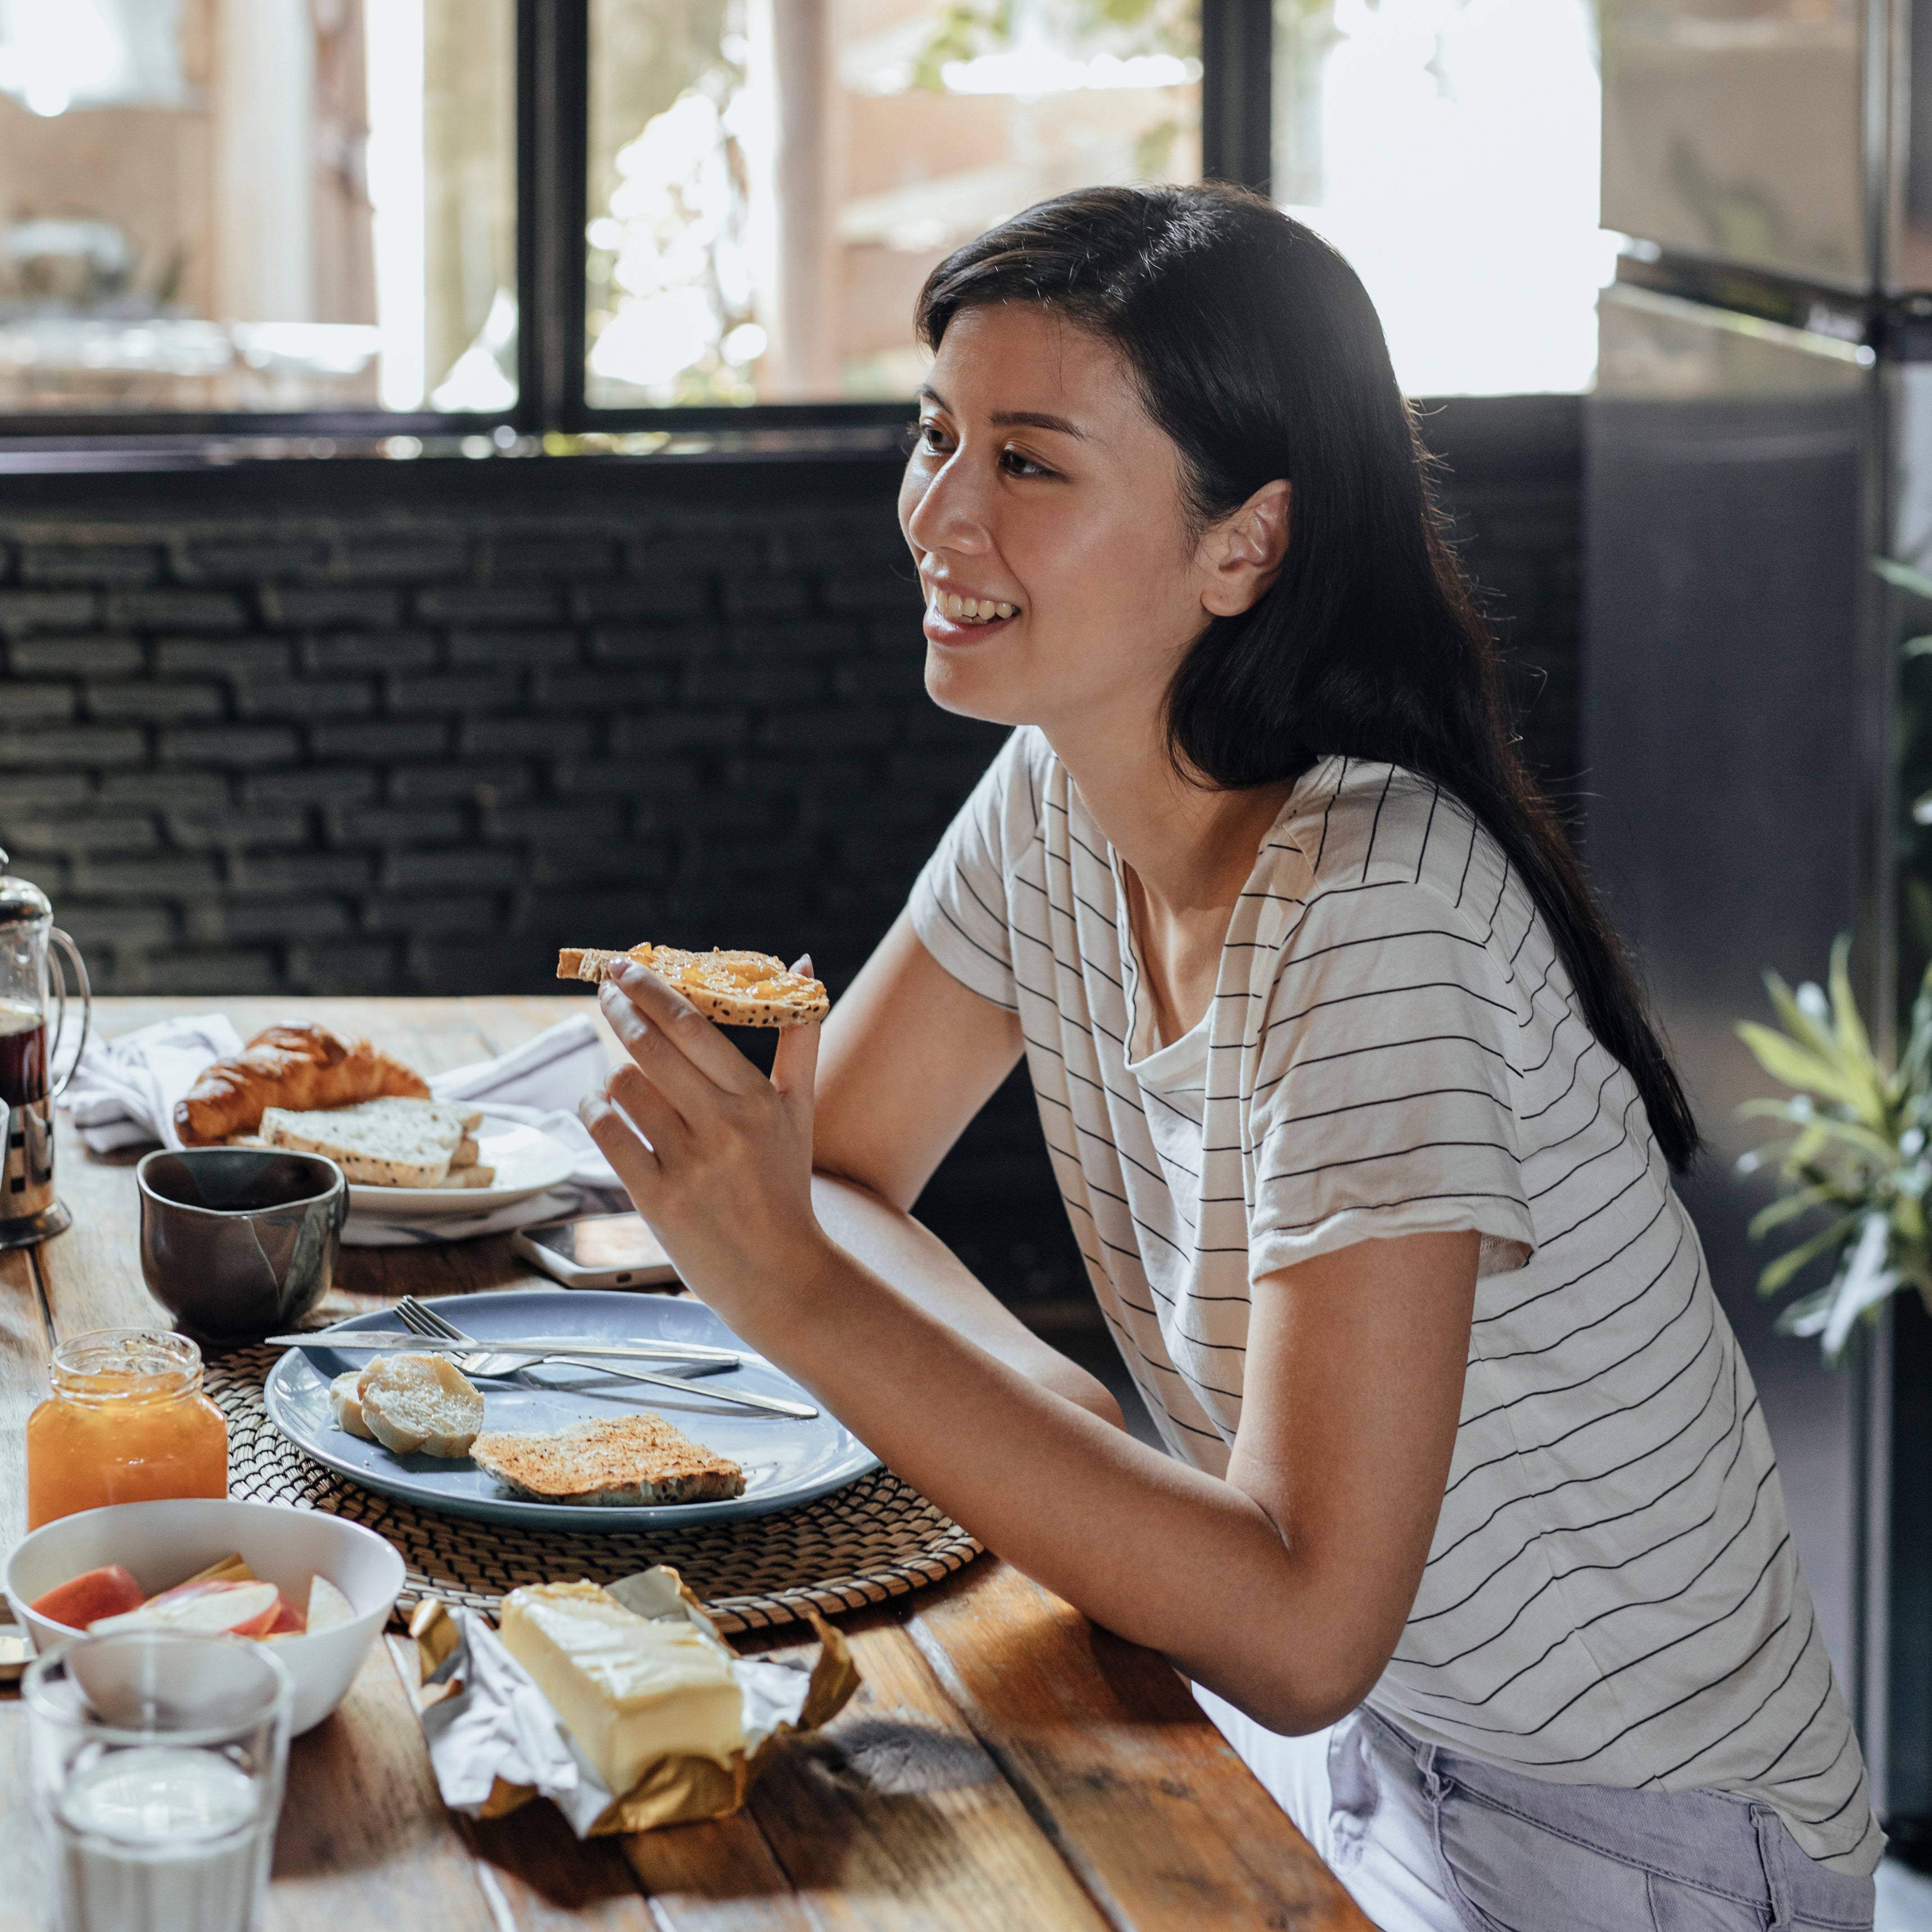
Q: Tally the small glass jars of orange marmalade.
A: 1